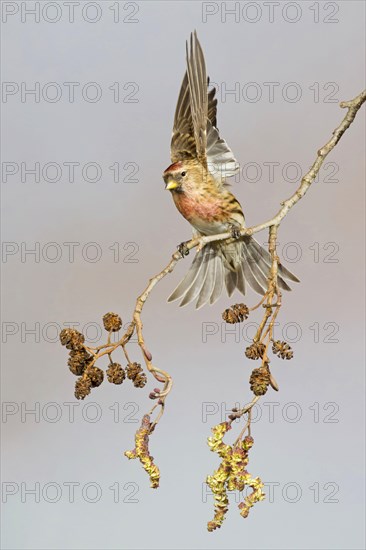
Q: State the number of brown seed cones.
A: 11